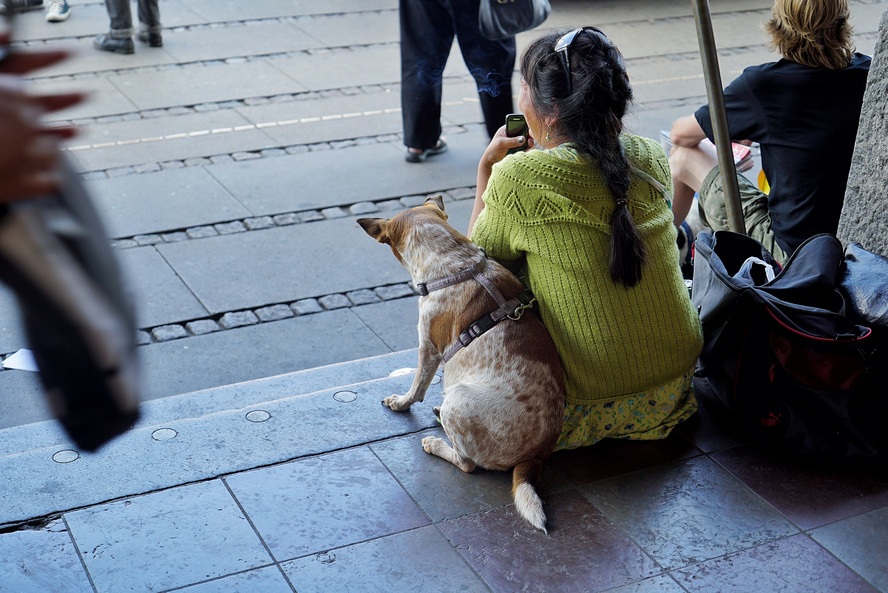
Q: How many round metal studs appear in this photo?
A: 5